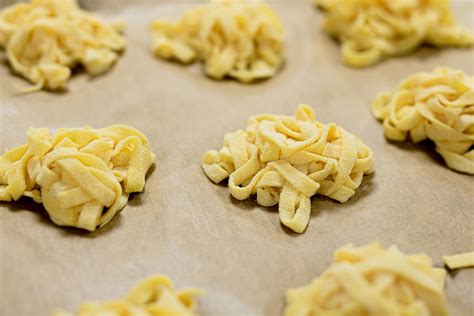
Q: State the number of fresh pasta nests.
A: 8